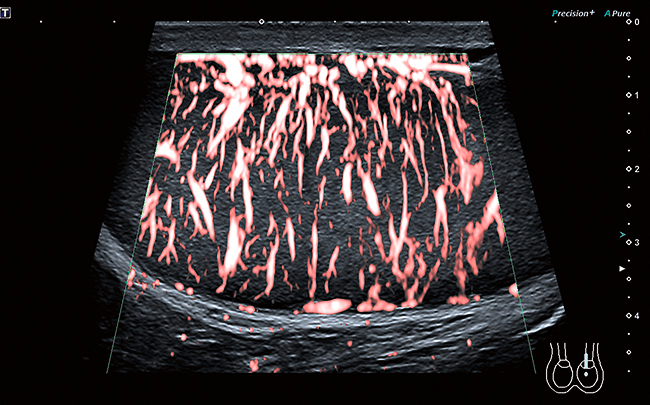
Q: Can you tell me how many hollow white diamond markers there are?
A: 11